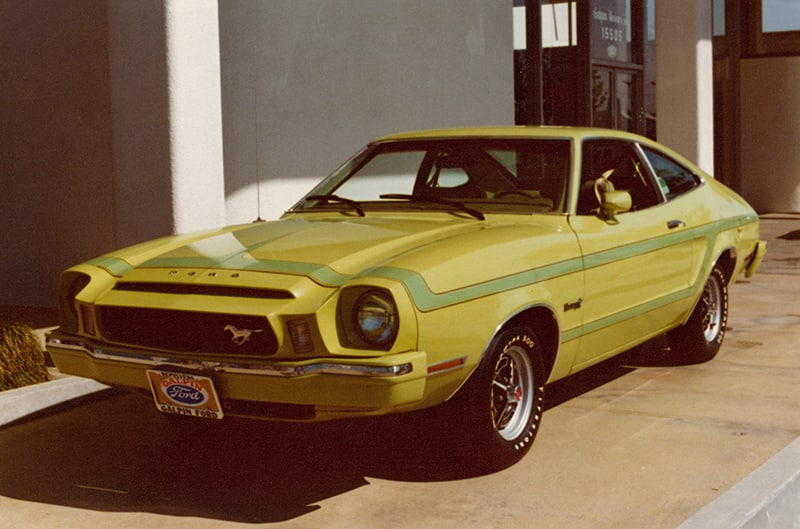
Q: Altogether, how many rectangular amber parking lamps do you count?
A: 2